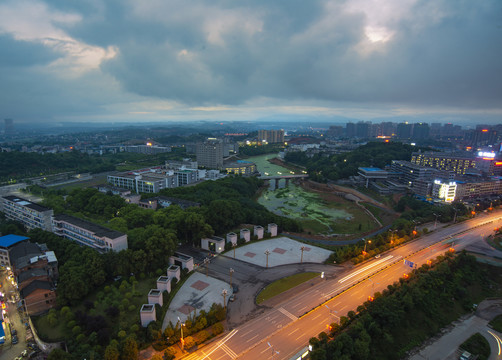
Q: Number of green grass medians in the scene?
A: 1